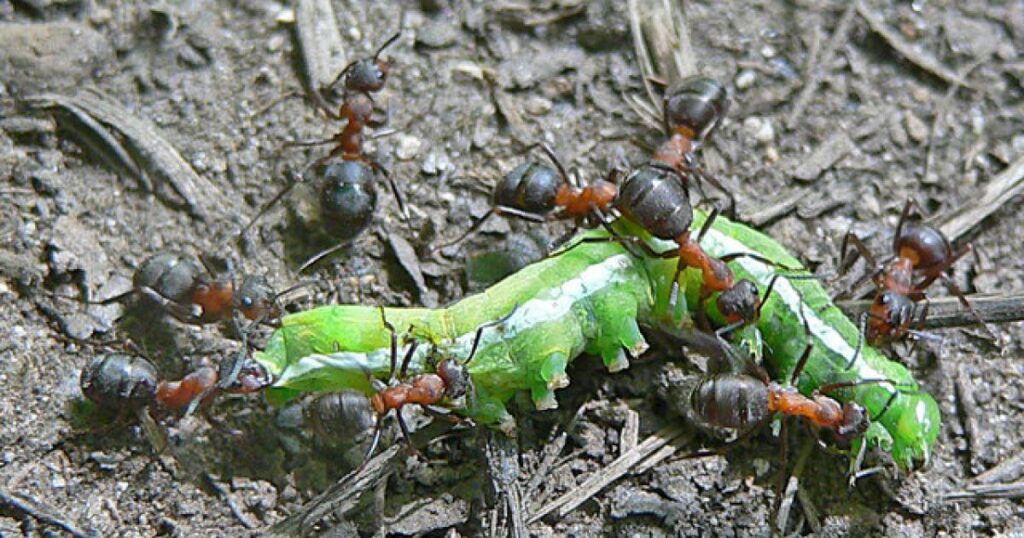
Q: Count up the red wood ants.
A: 9